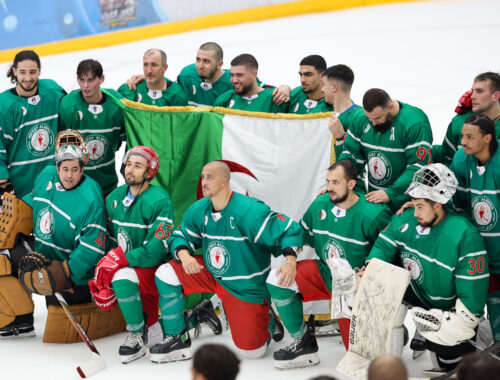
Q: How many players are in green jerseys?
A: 15